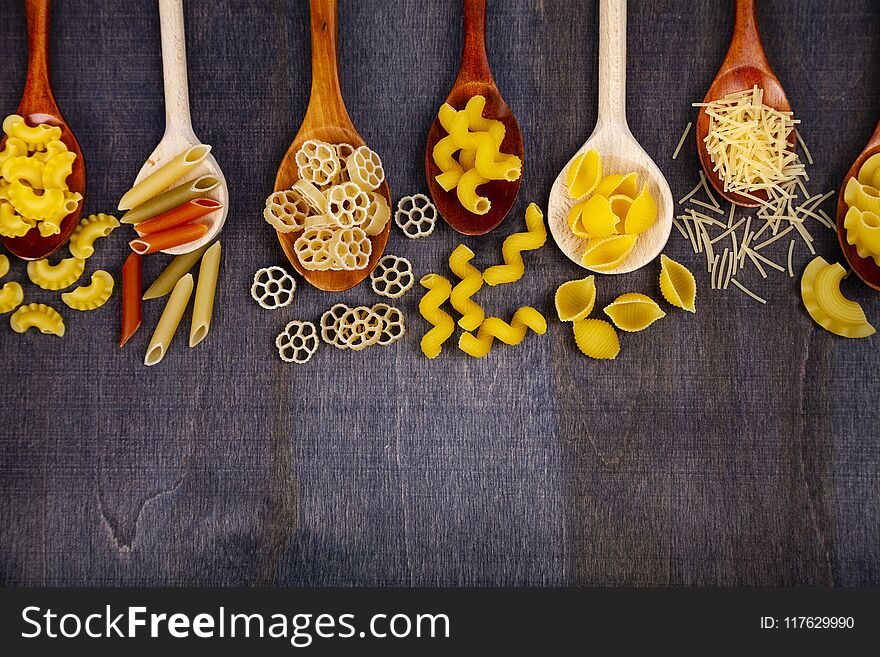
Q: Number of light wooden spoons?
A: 2